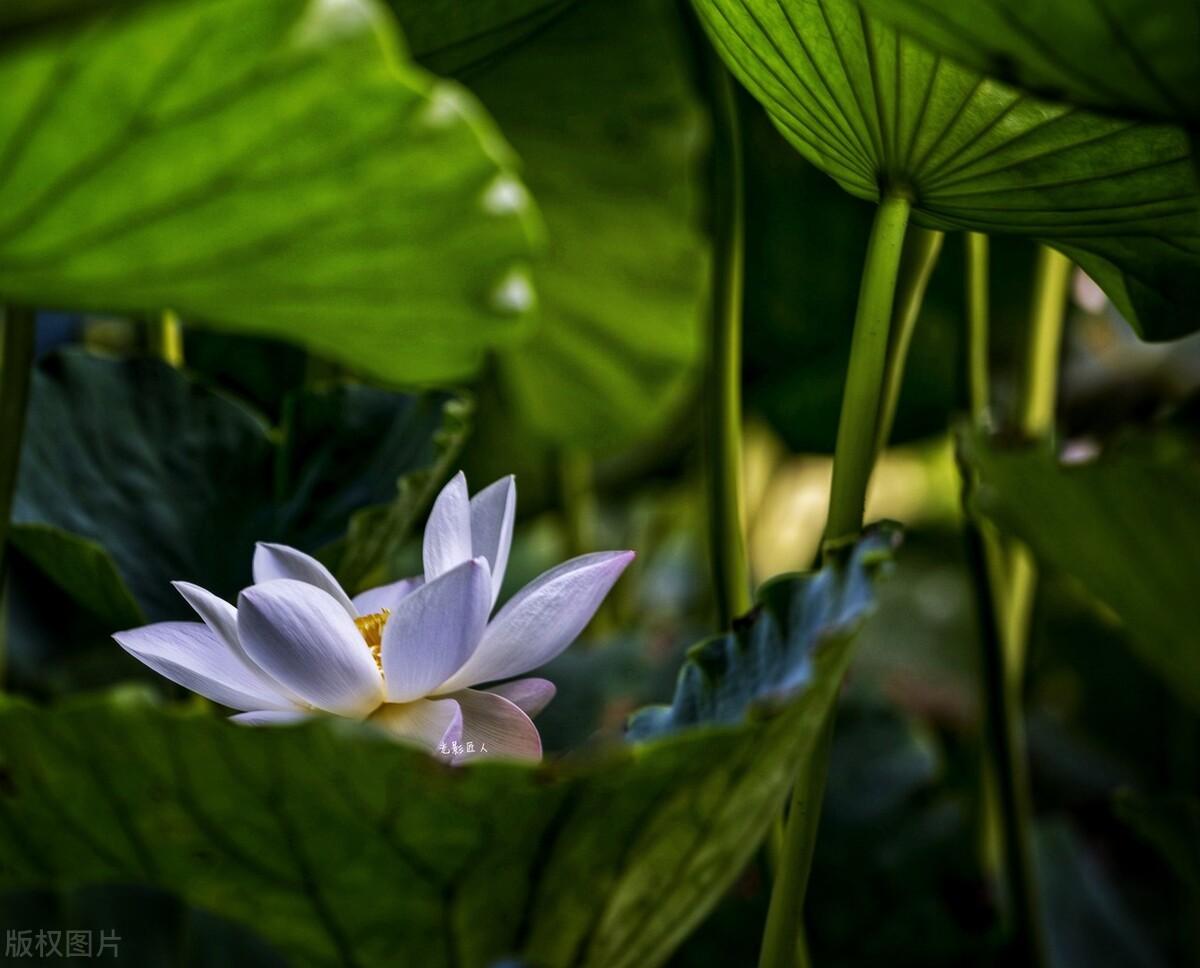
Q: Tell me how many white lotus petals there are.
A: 13